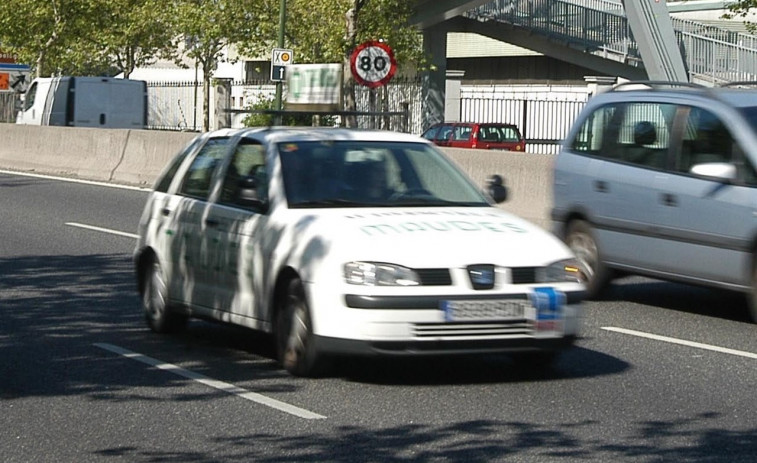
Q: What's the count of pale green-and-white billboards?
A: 1